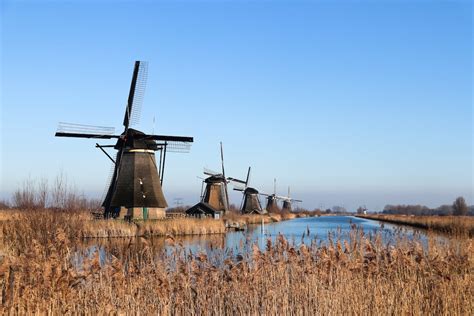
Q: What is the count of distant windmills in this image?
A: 4